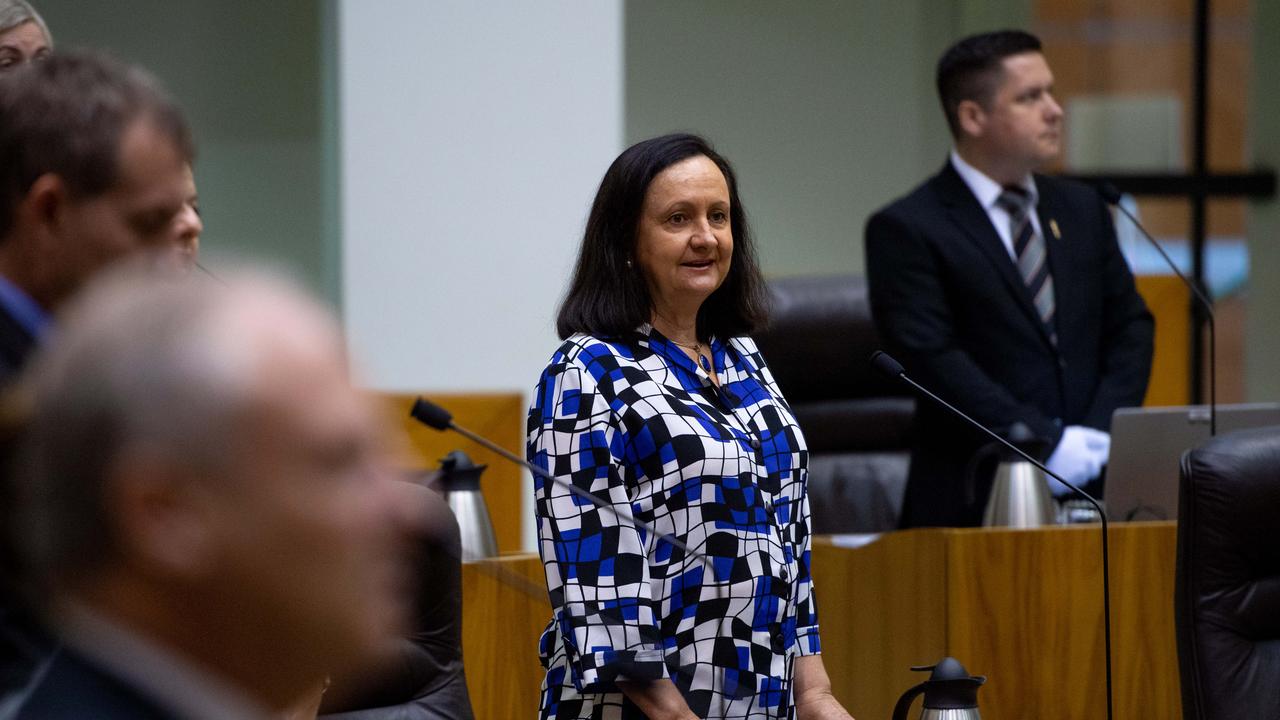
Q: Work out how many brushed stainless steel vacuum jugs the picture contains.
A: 3